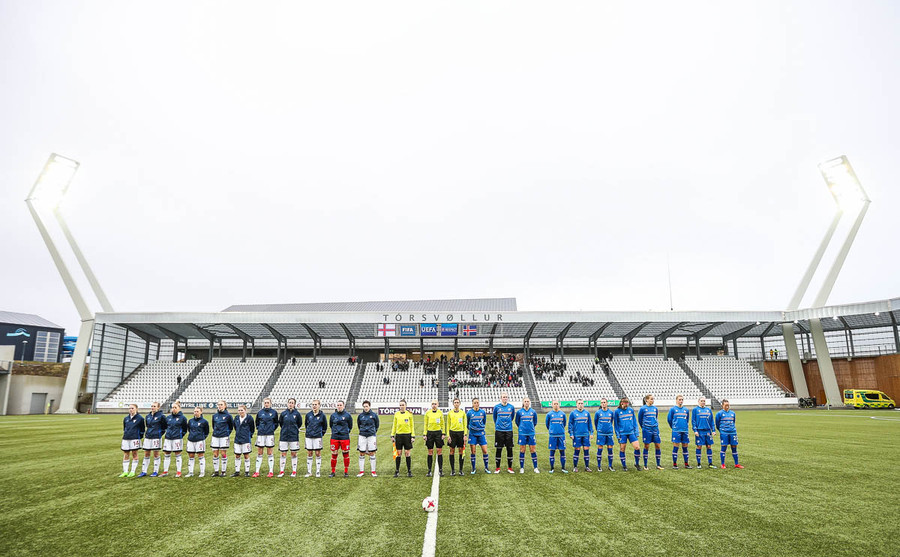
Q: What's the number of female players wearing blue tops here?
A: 11